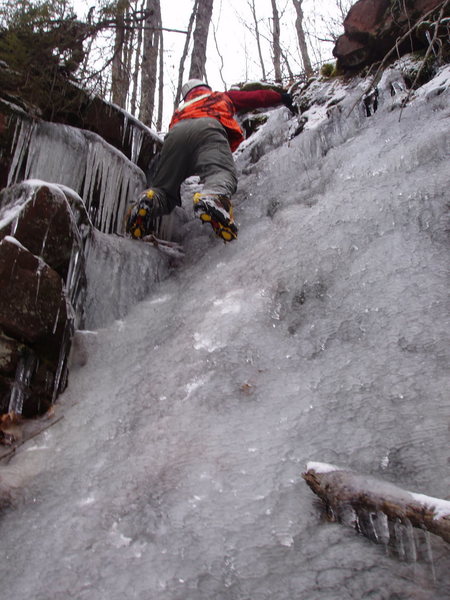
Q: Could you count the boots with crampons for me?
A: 2